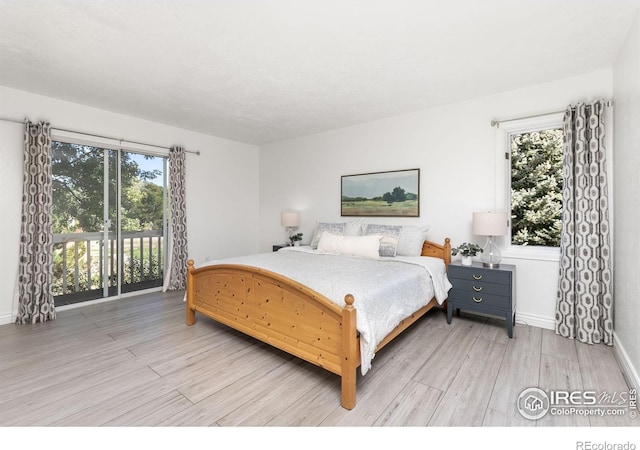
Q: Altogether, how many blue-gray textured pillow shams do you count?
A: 2